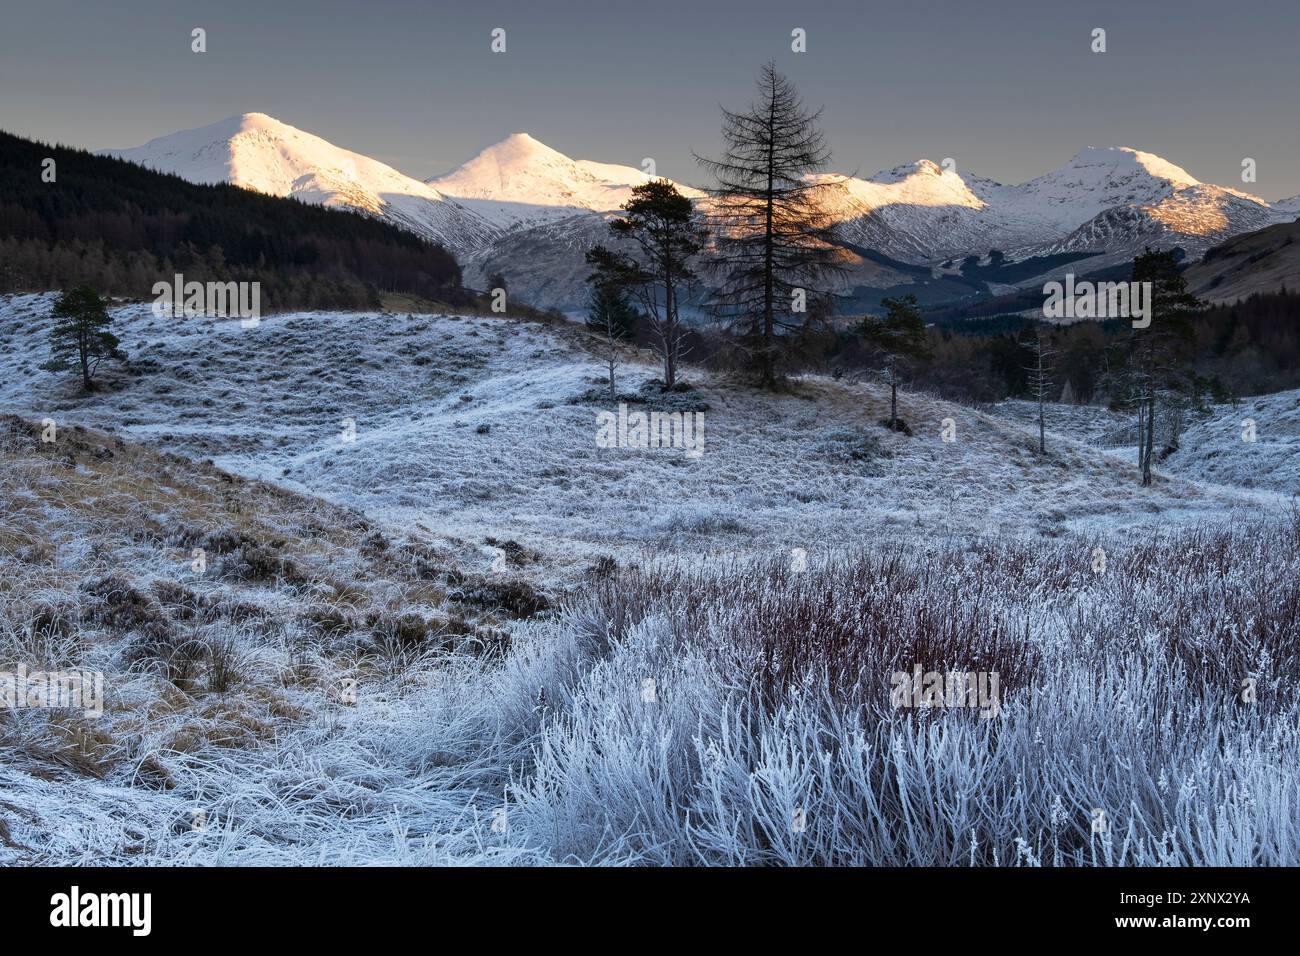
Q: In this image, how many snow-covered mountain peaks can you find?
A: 4